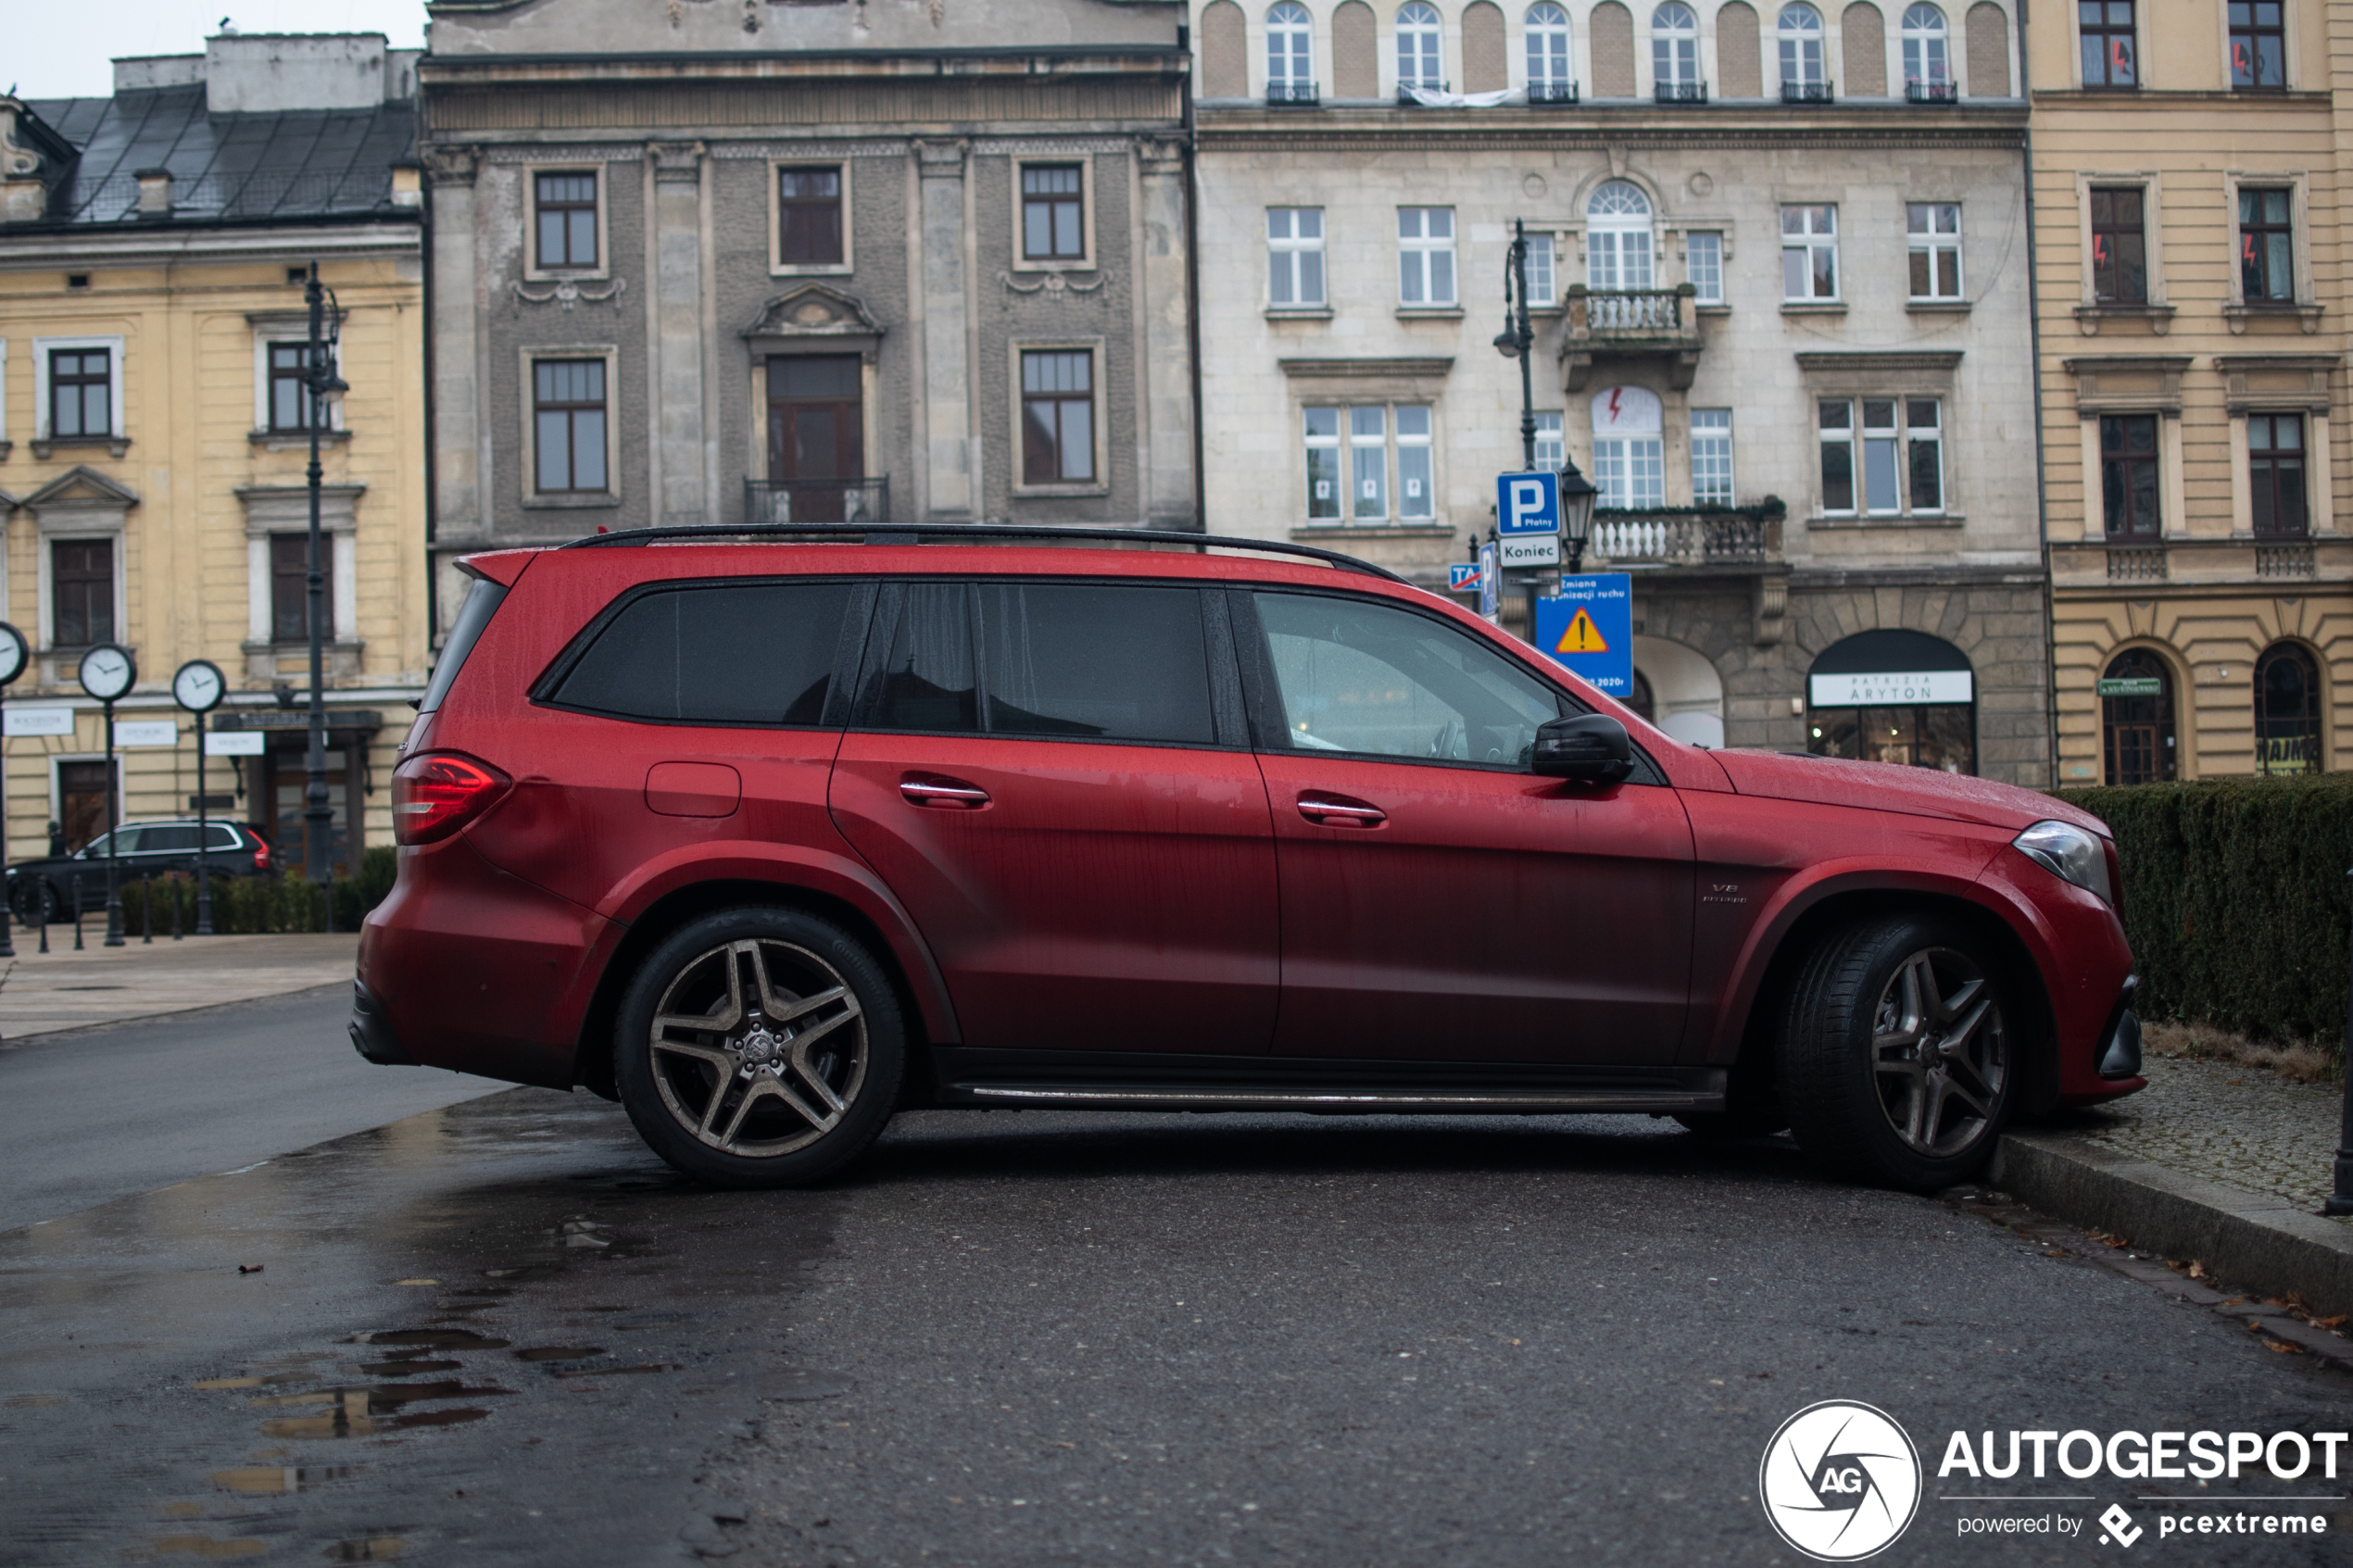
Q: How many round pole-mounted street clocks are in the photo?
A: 3